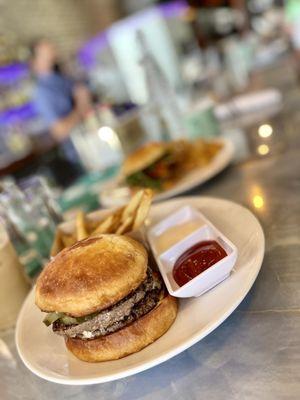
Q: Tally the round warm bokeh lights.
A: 3